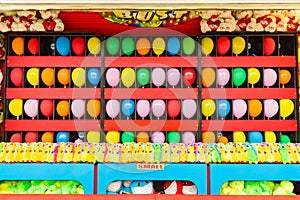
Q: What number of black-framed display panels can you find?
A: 3